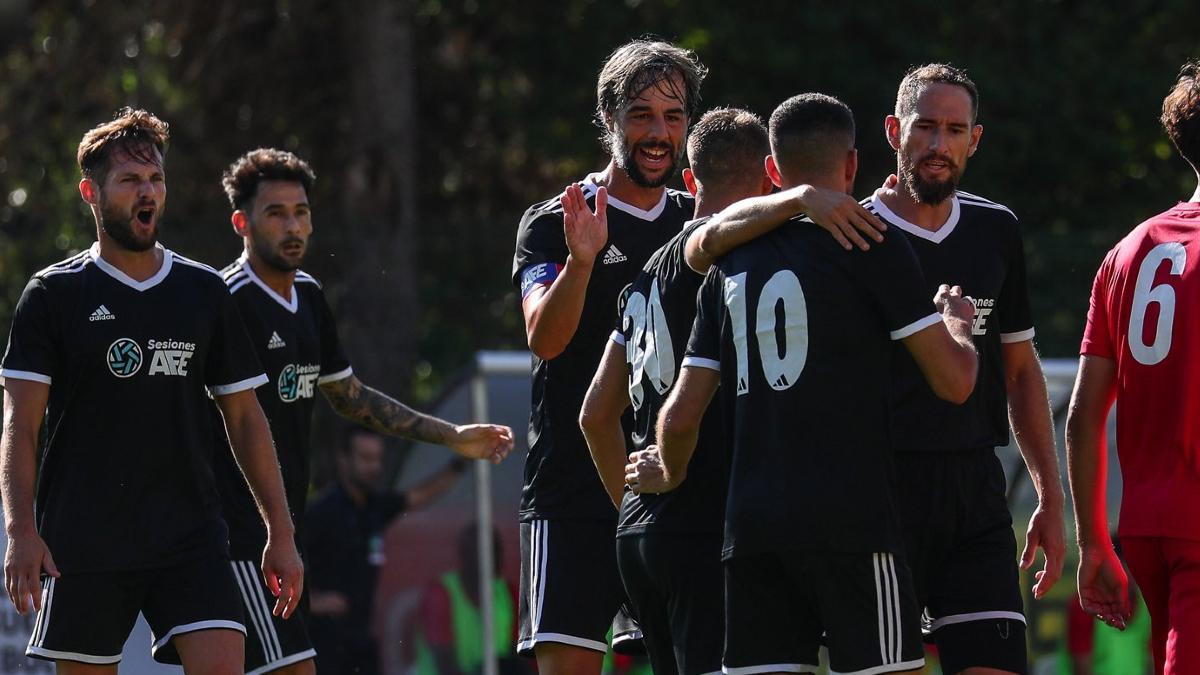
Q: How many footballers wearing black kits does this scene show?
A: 6